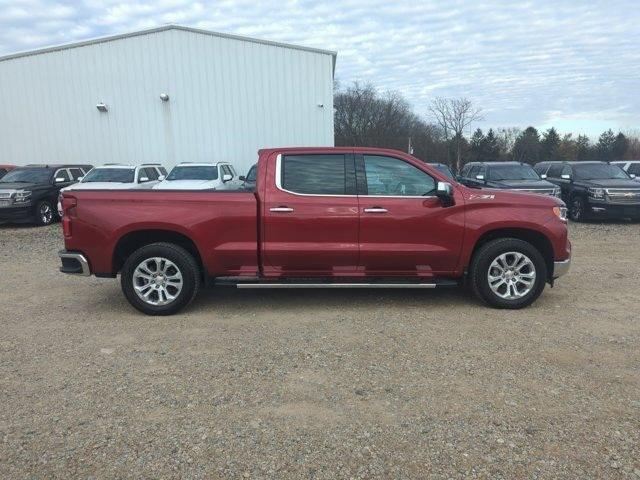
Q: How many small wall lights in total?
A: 2